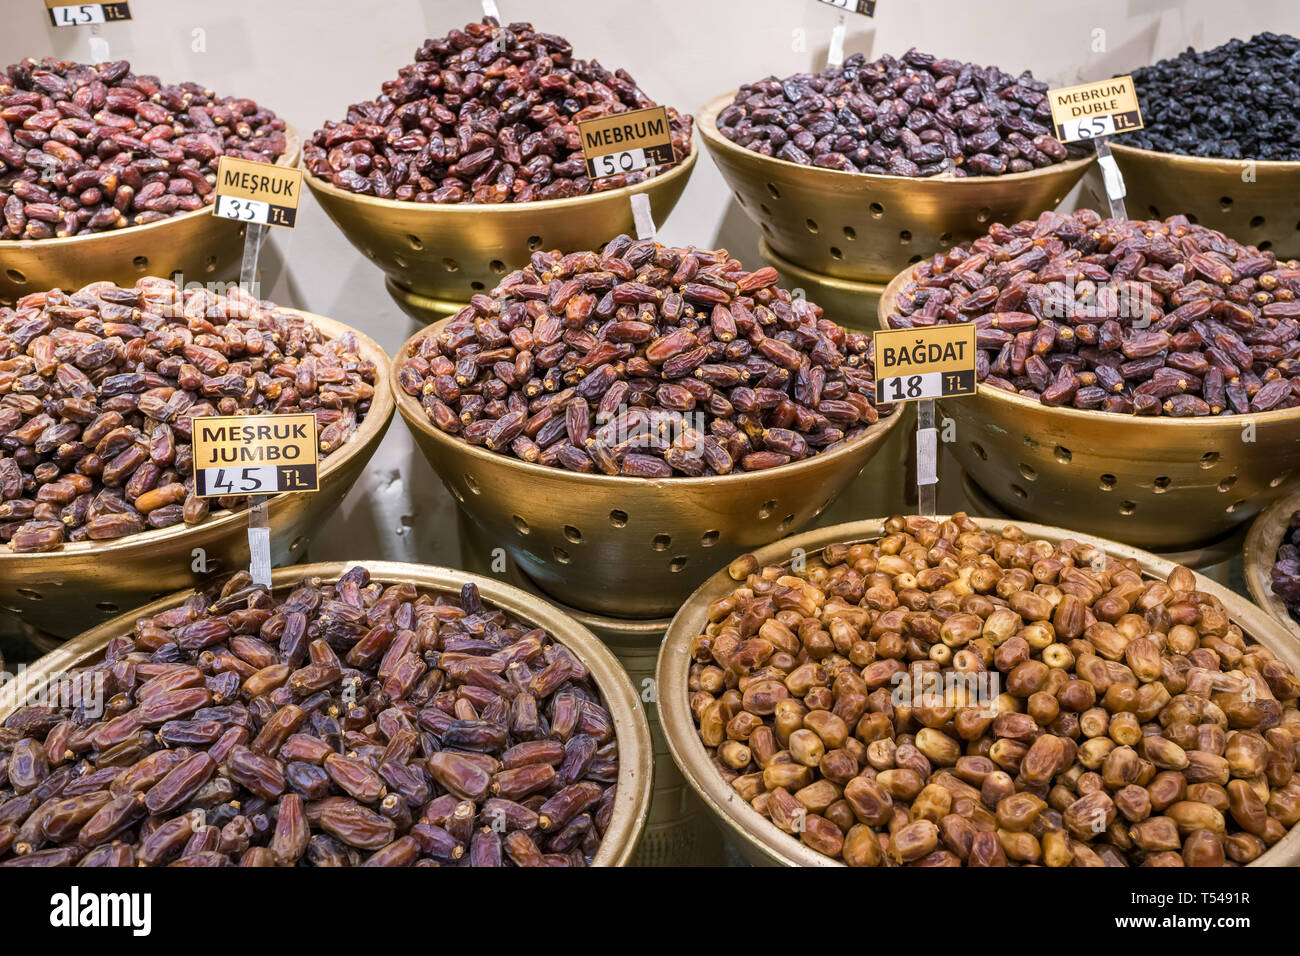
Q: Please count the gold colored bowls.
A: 10